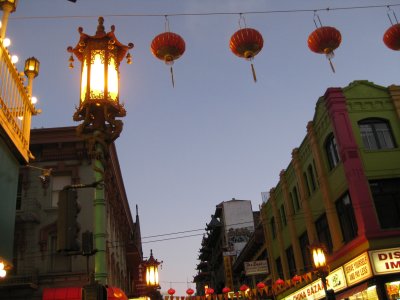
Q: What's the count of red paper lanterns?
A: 12